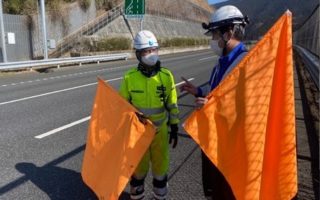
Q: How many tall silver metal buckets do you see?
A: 0